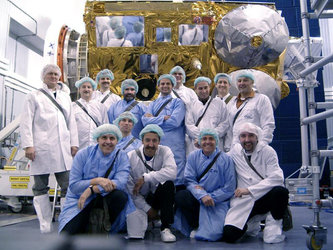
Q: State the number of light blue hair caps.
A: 12